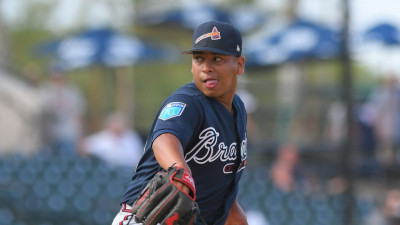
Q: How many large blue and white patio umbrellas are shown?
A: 4